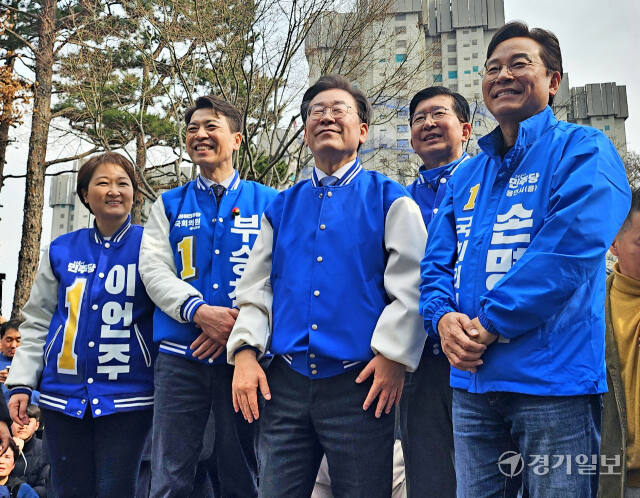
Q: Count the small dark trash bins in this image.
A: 0